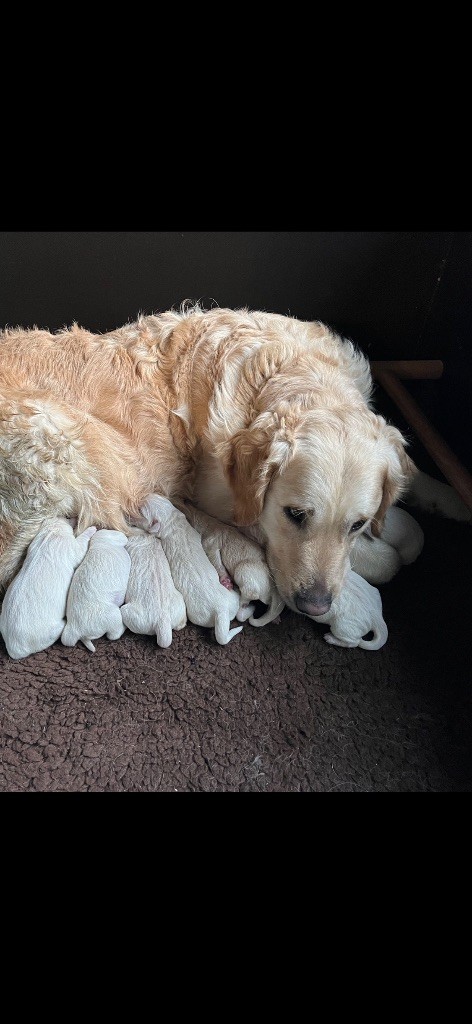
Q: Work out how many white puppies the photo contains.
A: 8